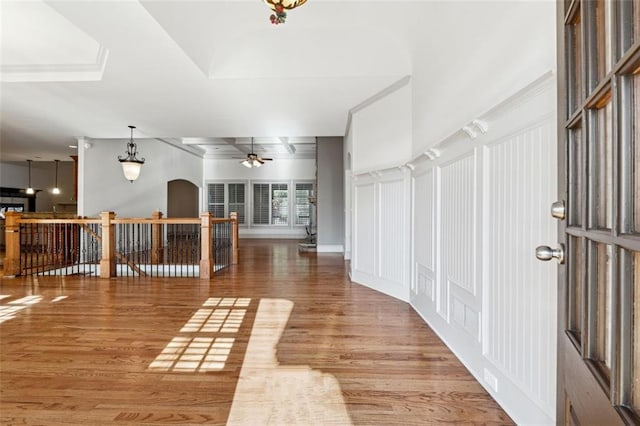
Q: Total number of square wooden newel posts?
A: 5